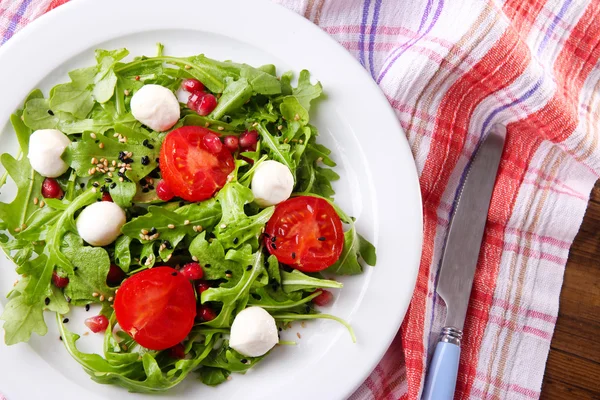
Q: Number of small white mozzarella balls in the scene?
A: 5